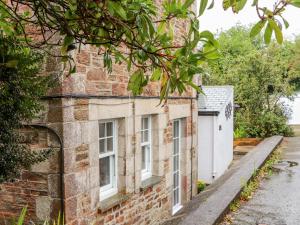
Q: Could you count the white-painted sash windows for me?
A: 2